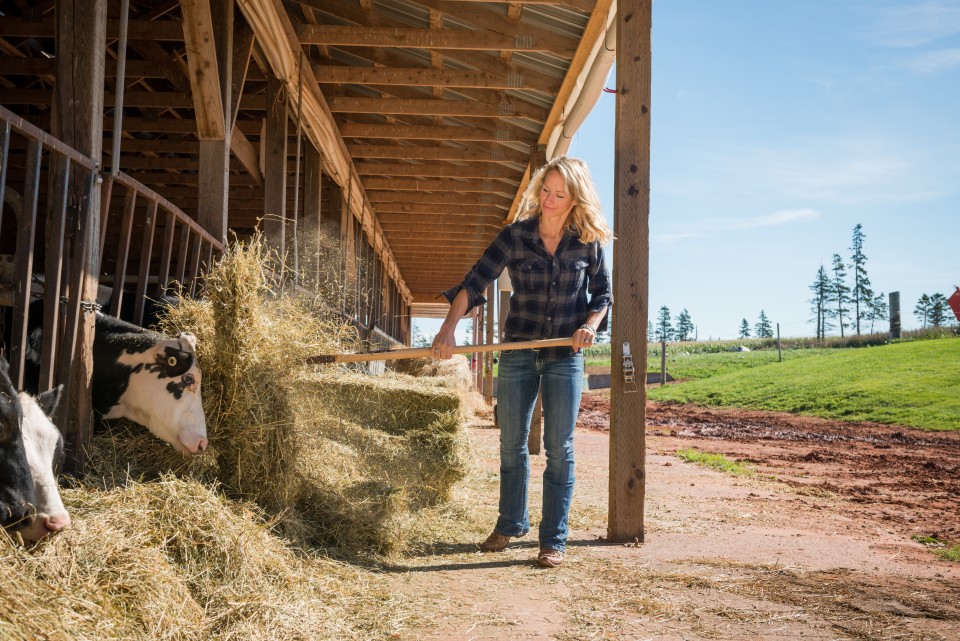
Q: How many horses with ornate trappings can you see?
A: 0